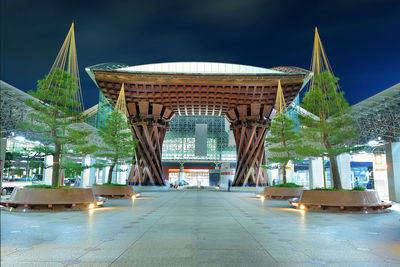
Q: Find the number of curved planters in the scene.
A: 4